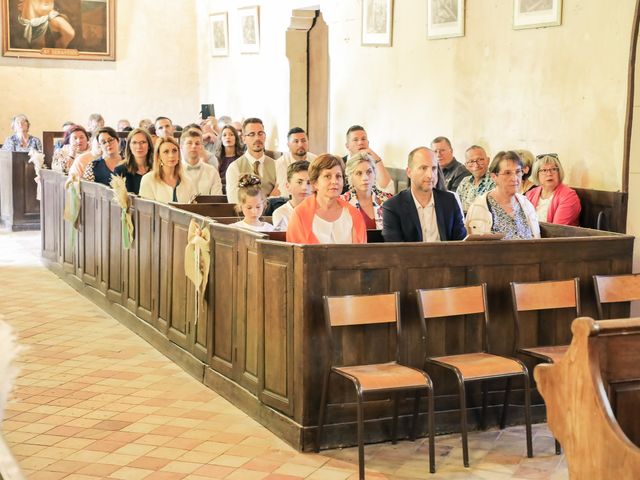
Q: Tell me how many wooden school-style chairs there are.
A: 4